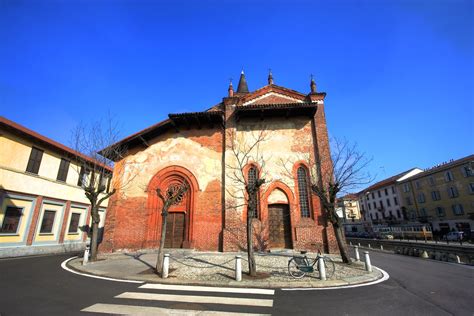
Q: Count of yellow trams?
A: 1